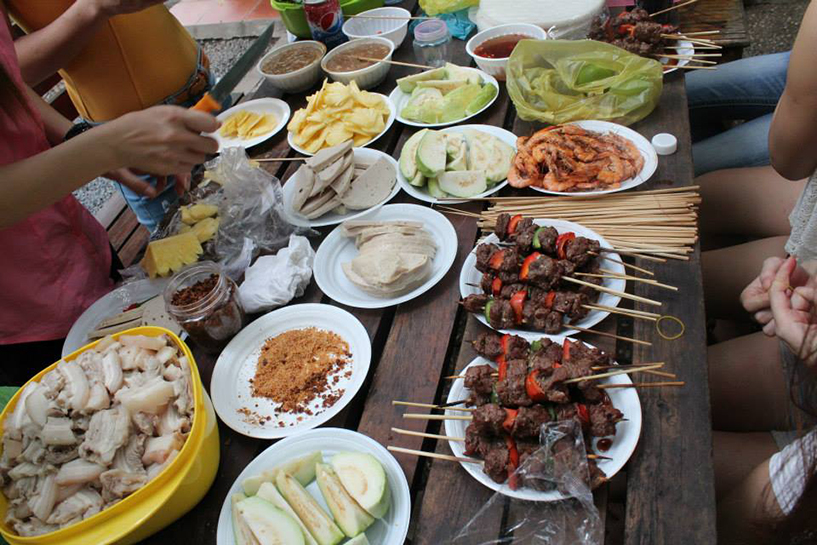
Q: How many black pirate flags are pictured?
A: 0